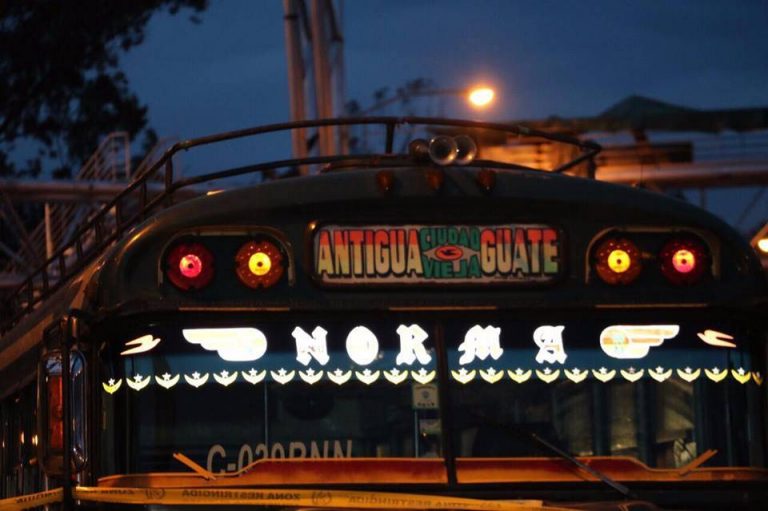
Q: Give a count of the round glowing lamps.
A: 5